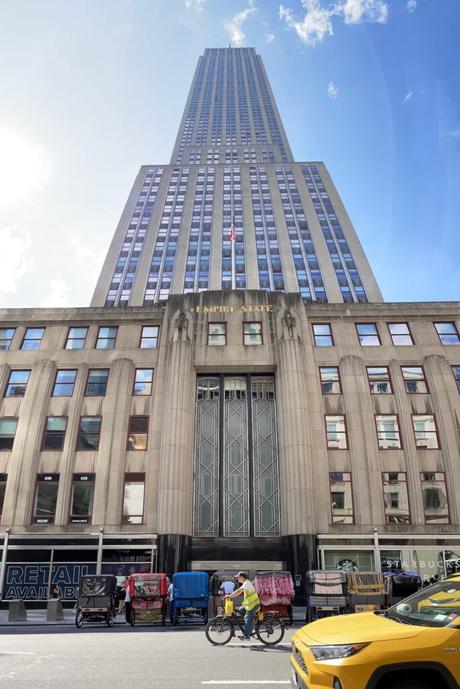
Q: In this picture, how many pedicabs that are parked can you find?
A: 8